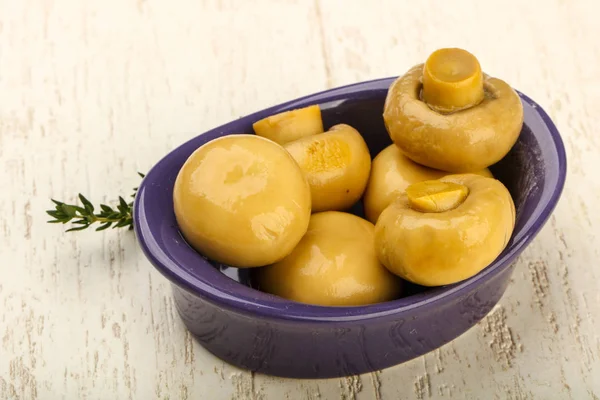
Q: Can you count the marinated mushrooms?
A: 6